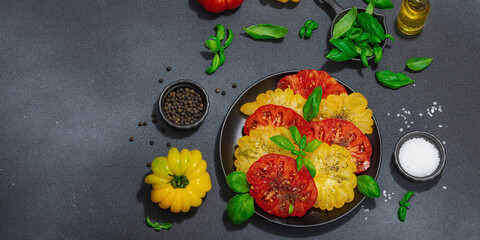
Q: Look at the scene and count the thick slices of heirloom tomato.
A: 8